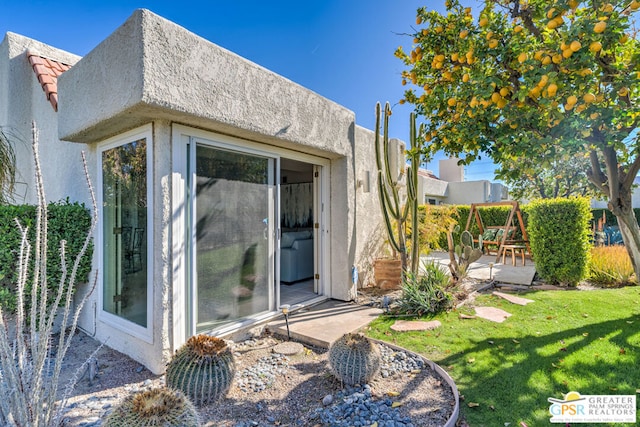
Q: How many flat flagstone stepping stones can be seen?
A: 3